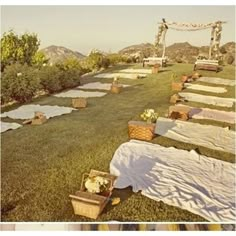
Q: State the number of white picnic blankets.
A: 12